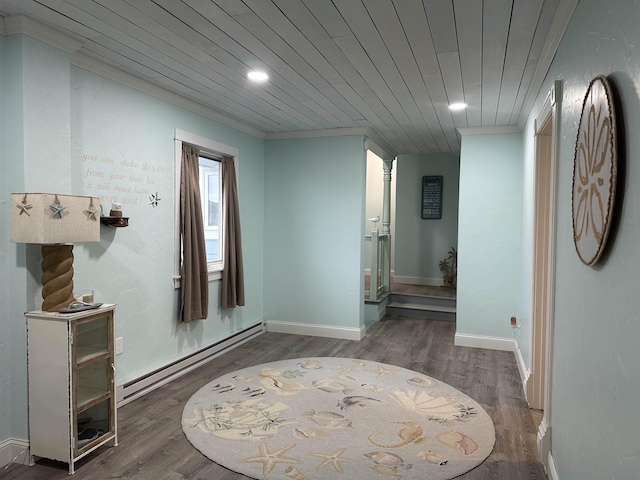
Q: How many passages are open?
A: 2